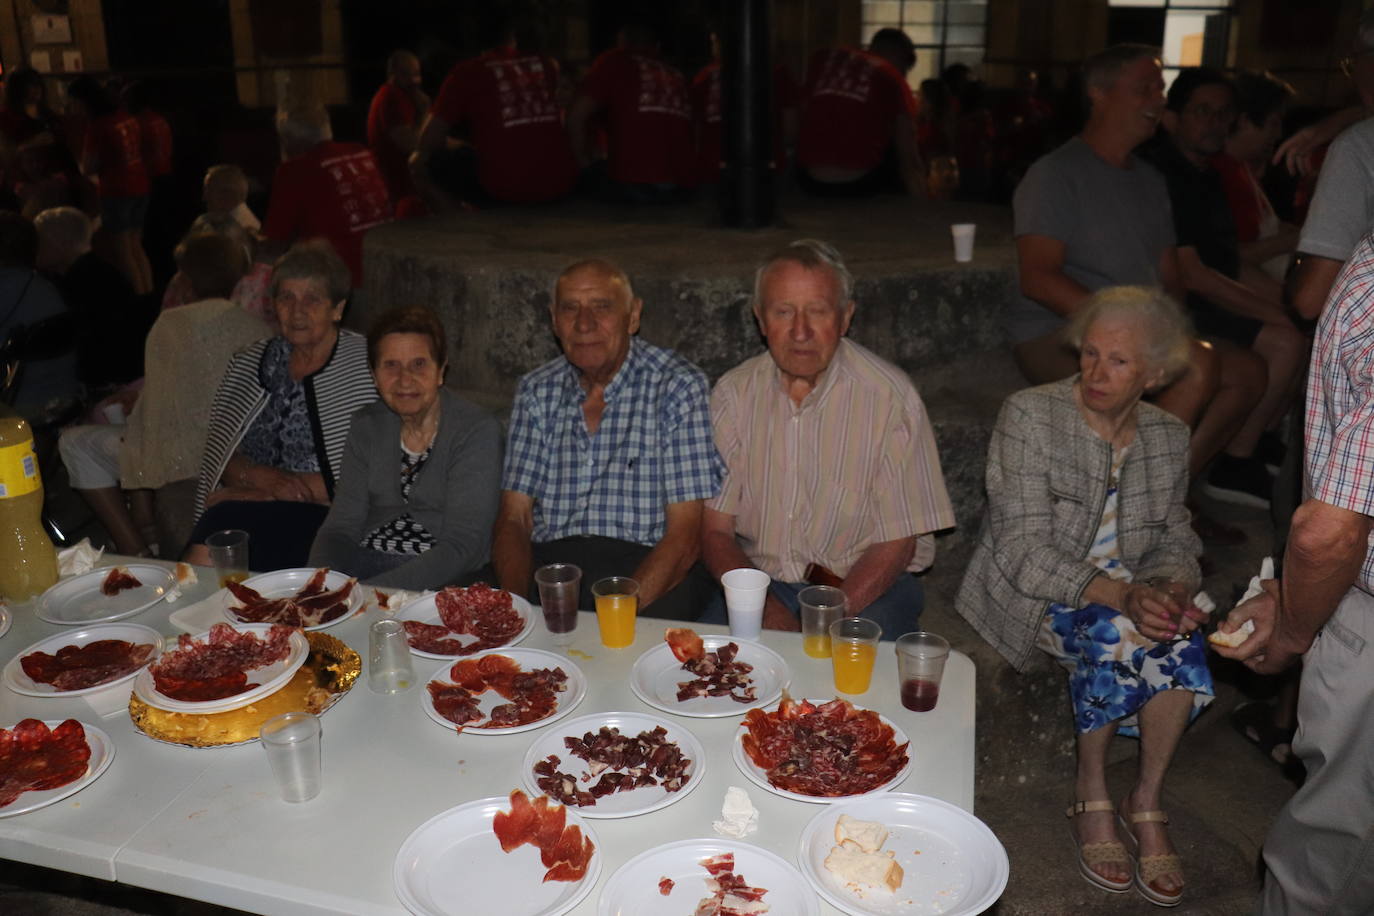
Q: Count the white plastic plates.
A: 14